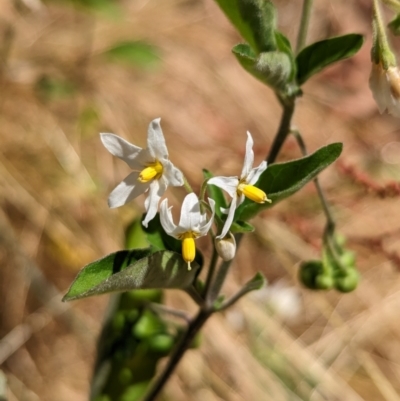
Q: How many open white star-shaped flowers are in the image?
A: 3